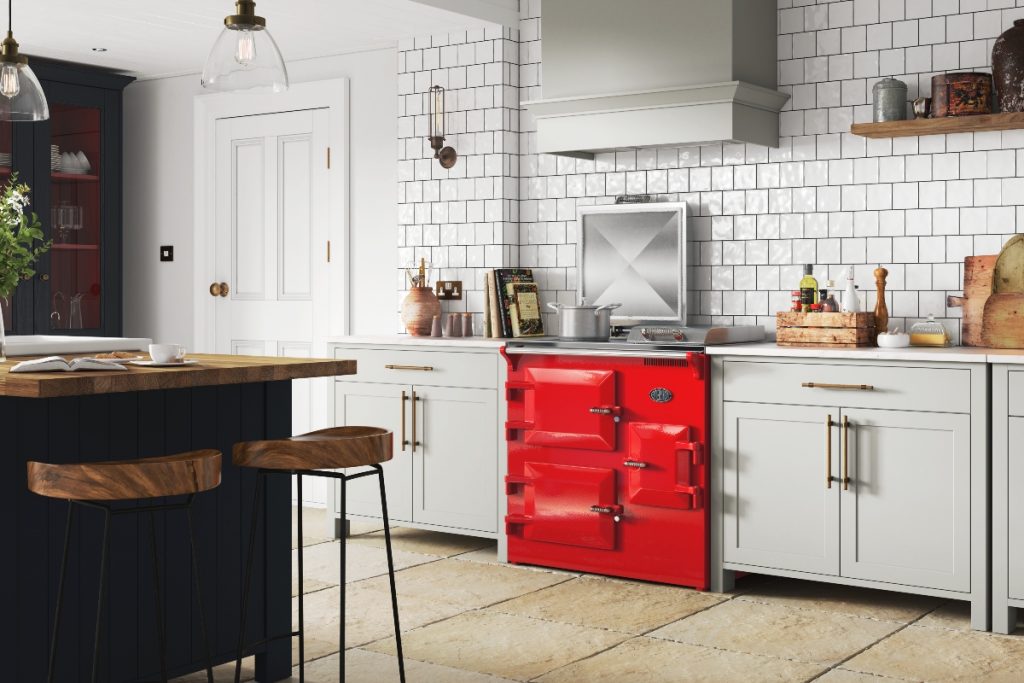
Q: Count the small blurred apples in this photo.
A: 0